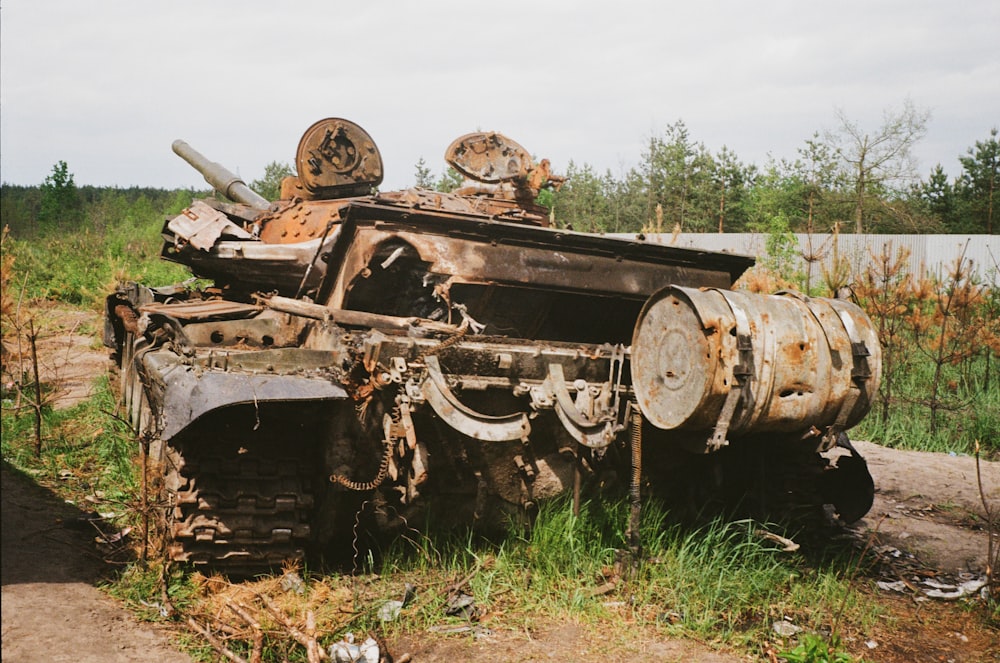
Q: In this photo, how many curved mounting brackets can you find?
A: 2